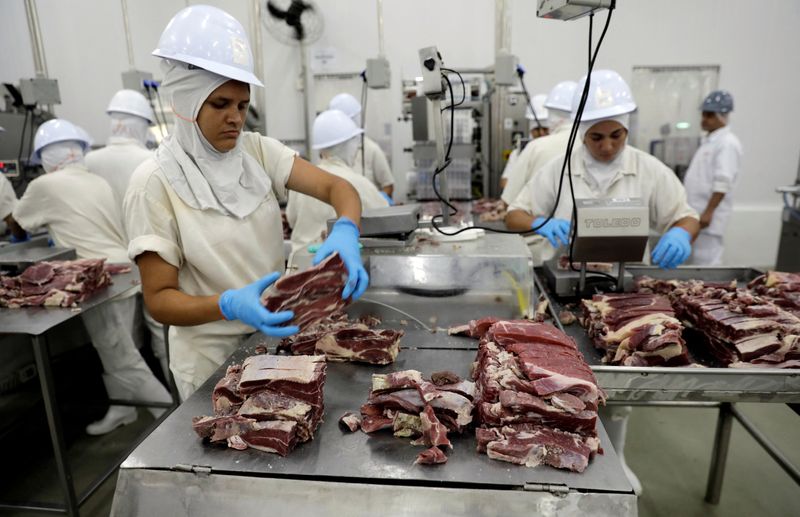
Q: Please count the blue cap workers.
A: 1